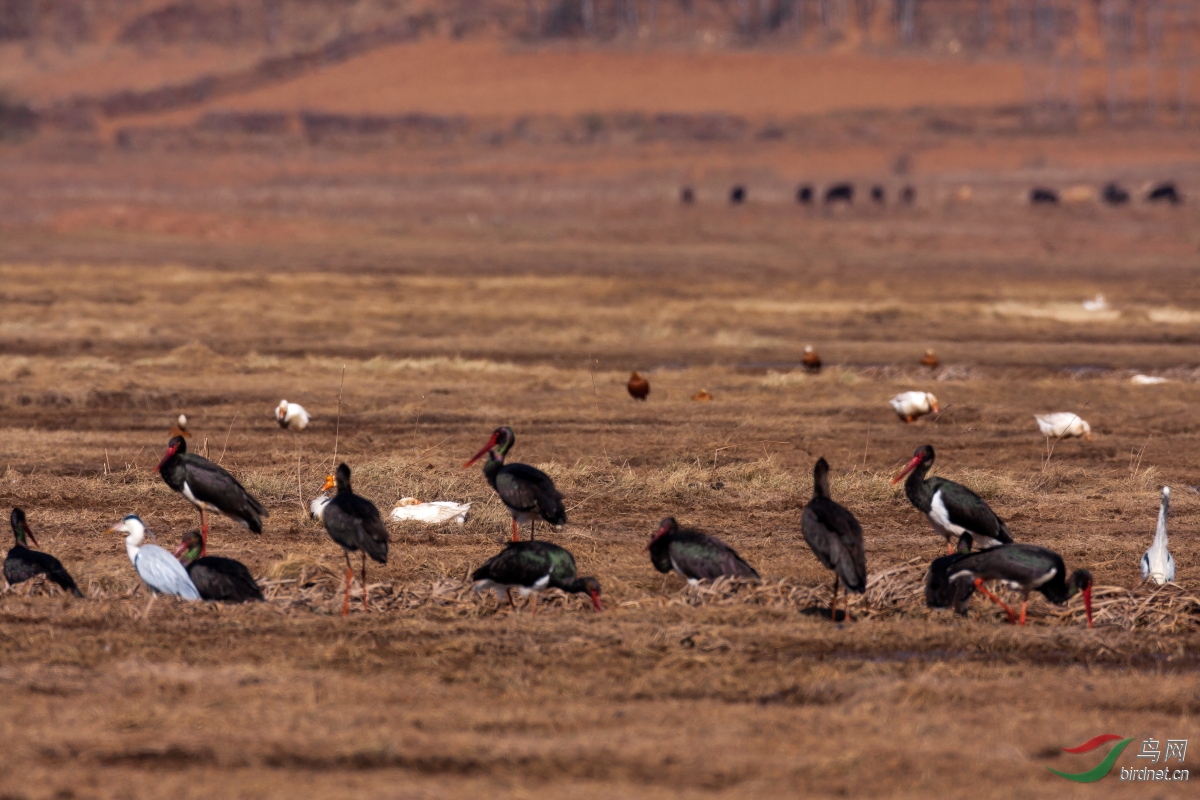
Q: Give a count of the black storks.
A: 11